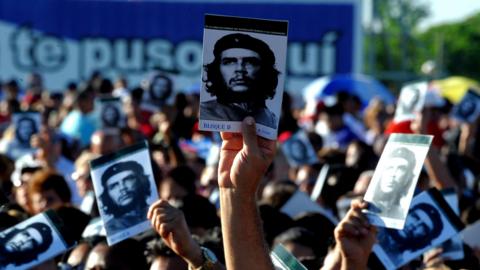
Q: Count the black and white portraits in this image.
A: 11